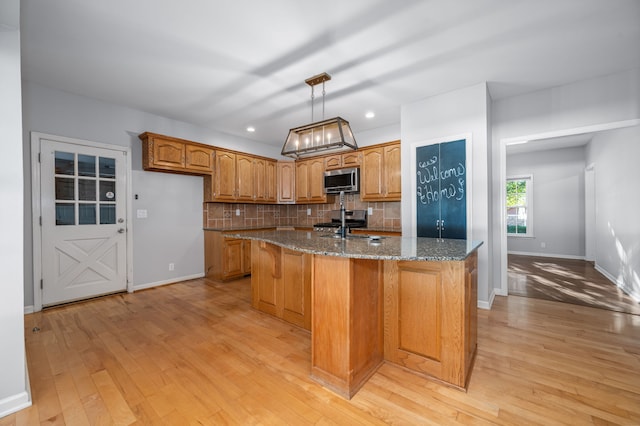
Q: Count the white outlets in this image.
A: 5